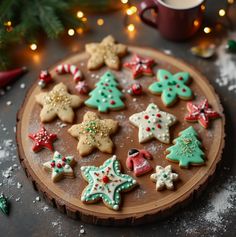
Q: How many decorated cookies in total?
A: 14